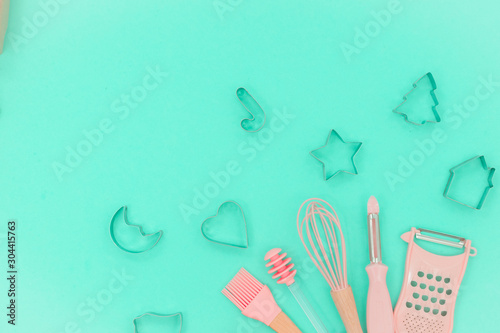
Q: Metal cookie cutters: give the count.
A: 7